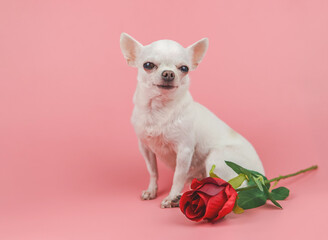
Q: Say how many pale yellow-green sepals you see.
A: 3